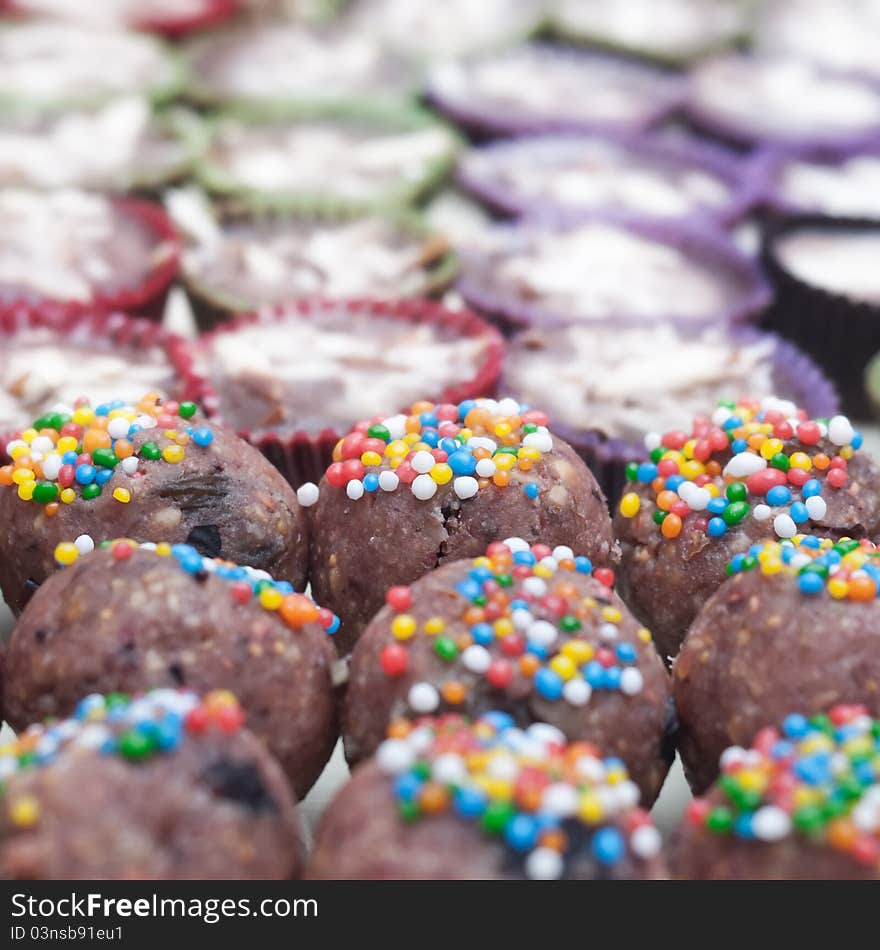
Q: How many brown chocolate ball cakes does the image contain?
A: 9